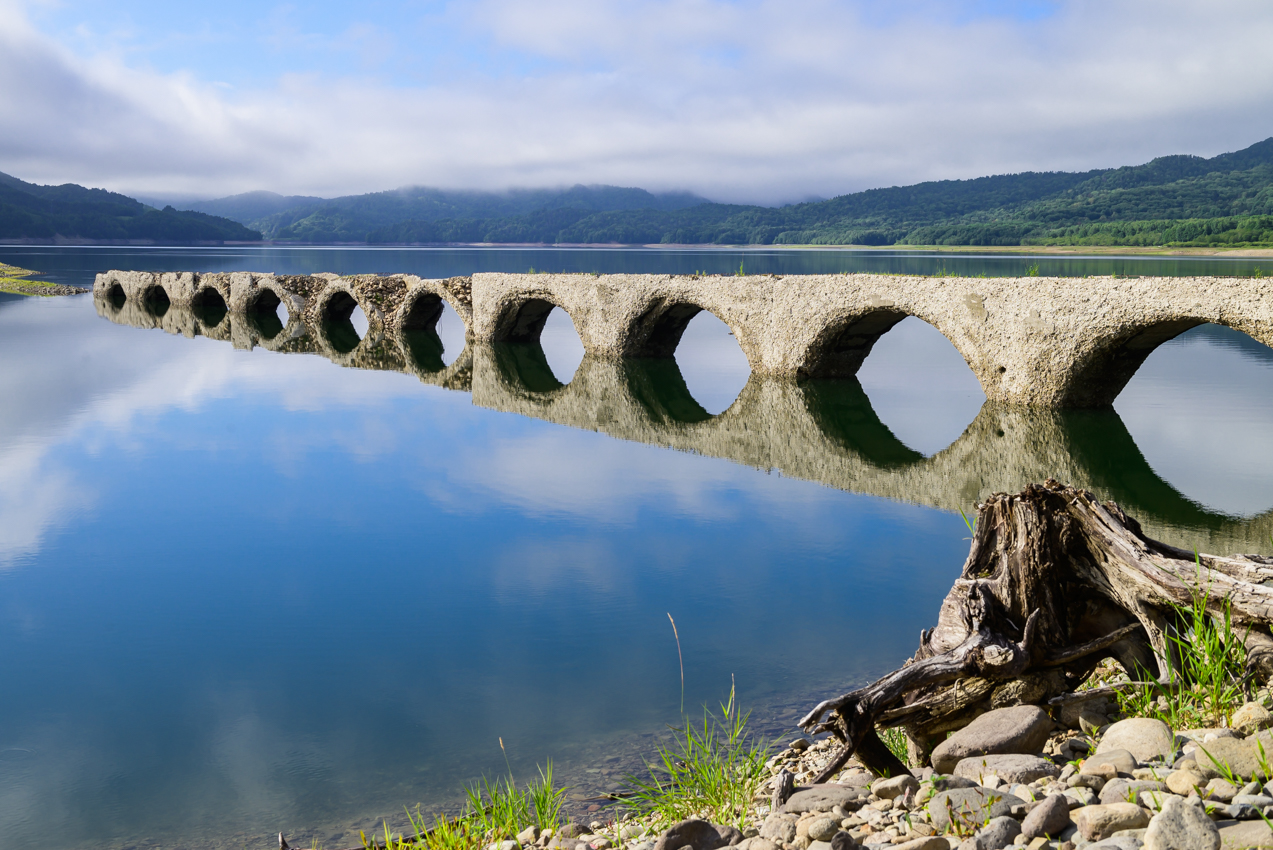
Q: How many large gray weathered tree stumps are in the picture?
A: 1